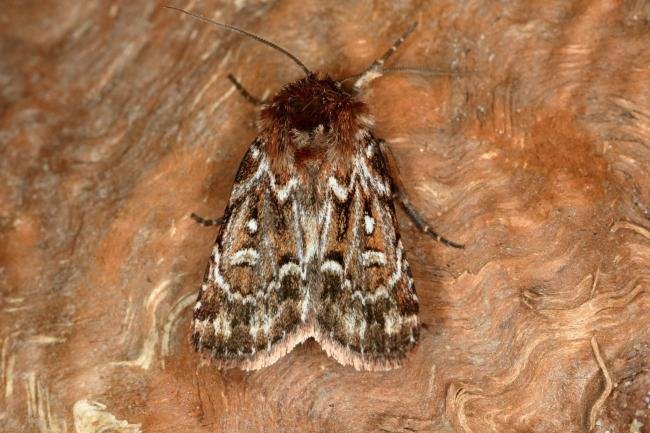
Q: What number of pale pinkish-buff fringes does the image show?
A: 2